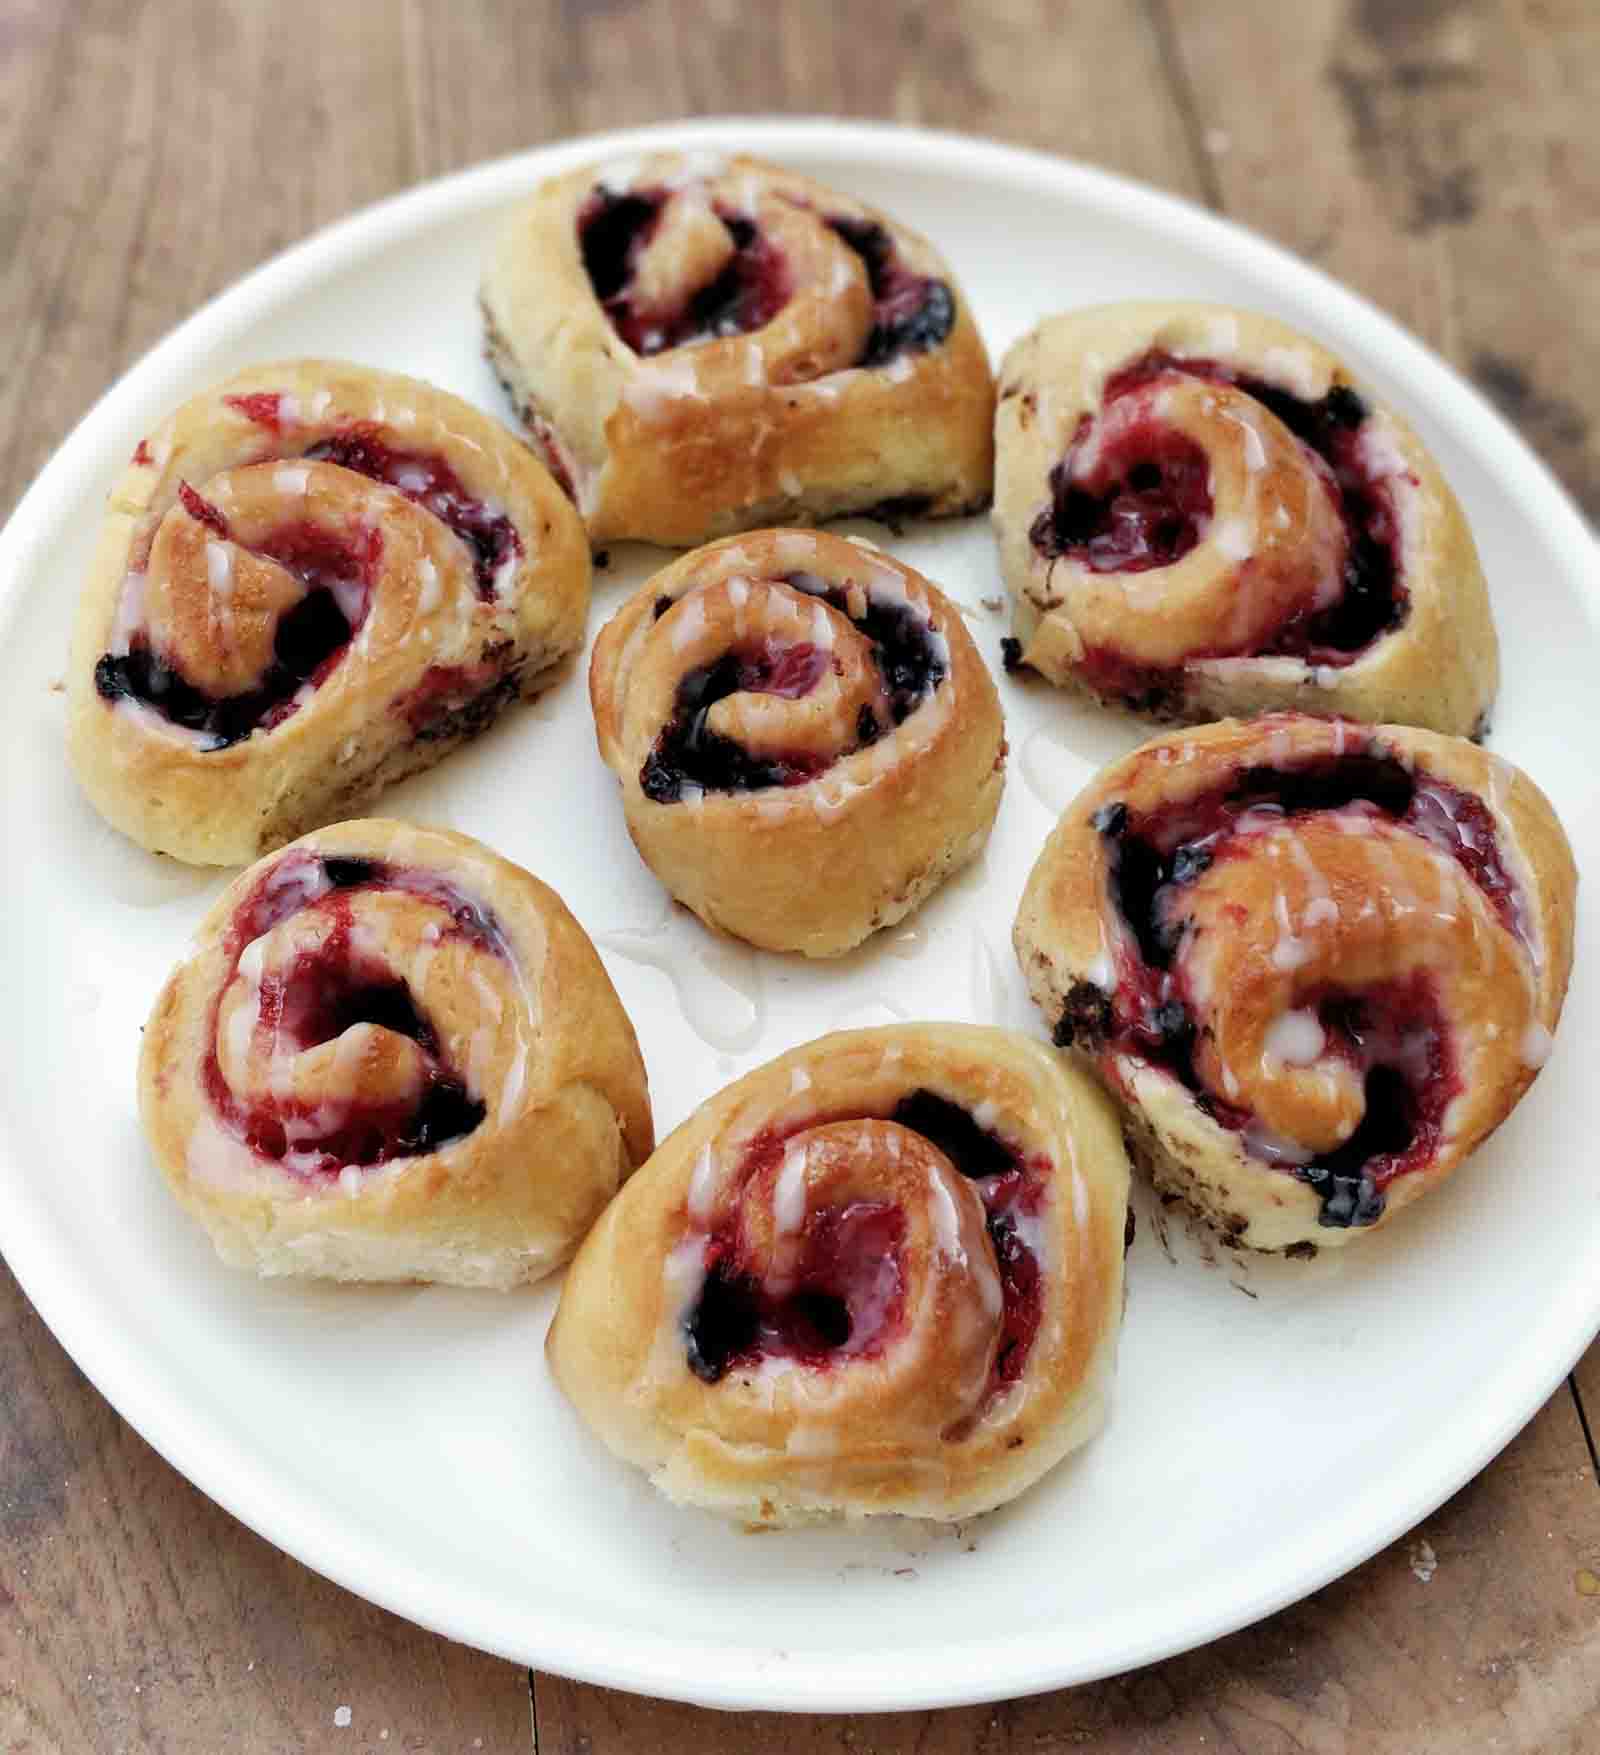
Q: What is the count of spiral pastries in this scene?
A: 7